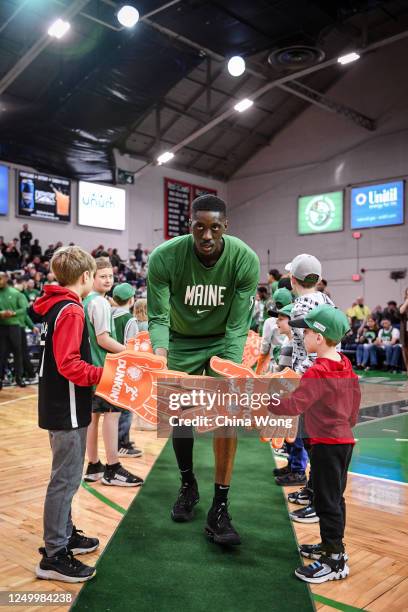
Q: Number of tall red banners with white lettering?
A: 2